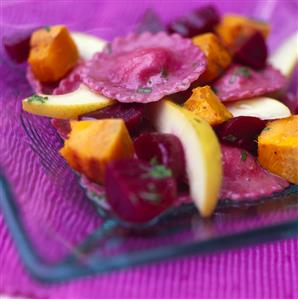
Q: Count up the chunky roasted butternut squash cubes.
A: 6